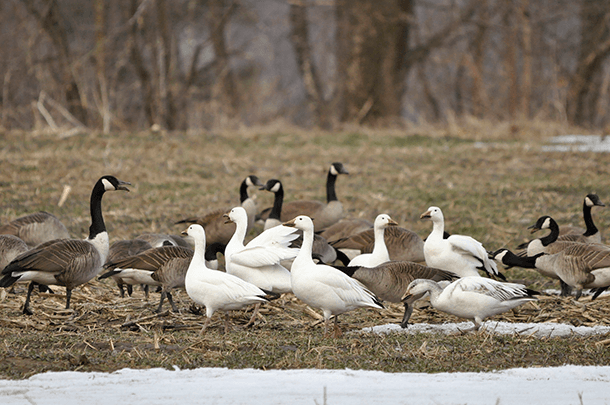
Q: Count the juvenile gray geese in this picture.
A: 1